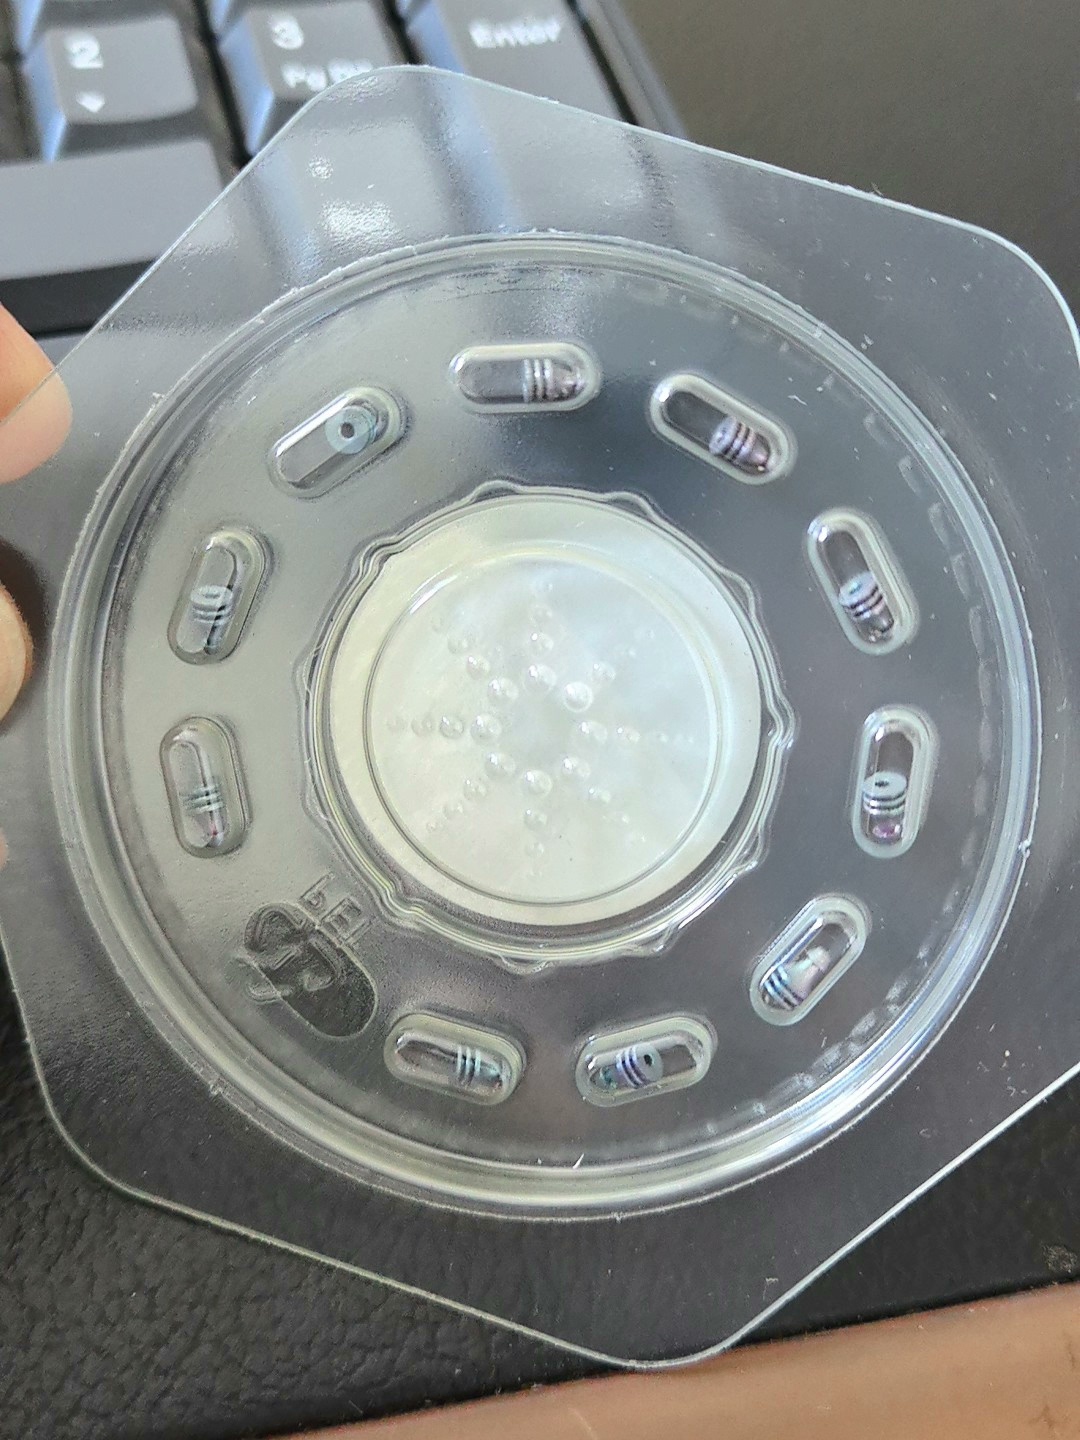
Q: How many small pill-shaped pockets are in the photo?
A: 10